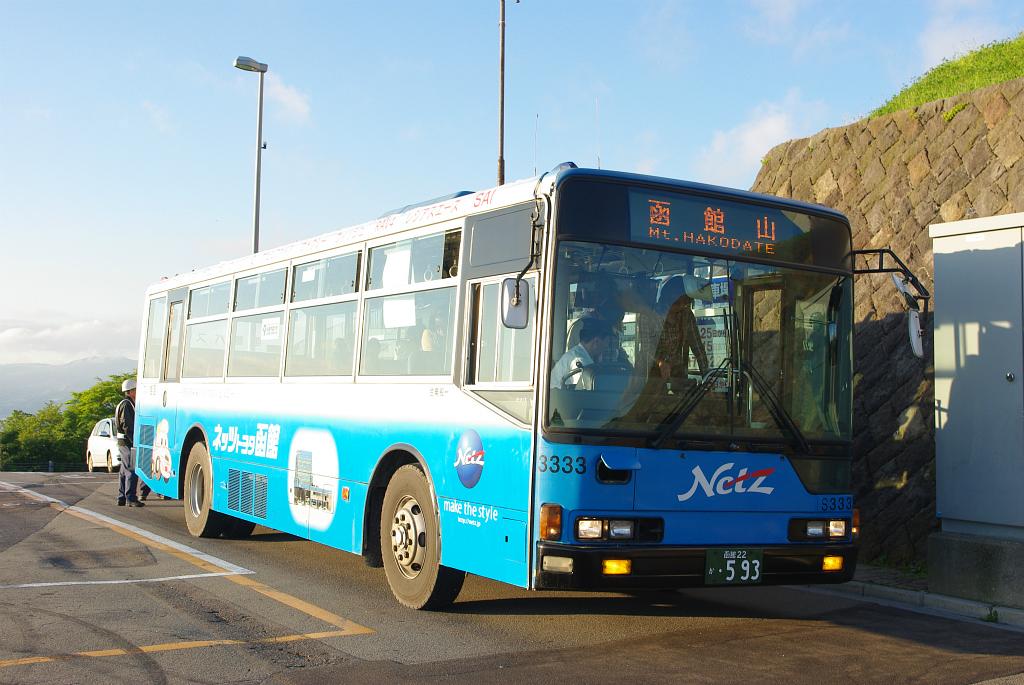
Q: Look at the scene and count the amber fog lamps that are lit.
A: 2